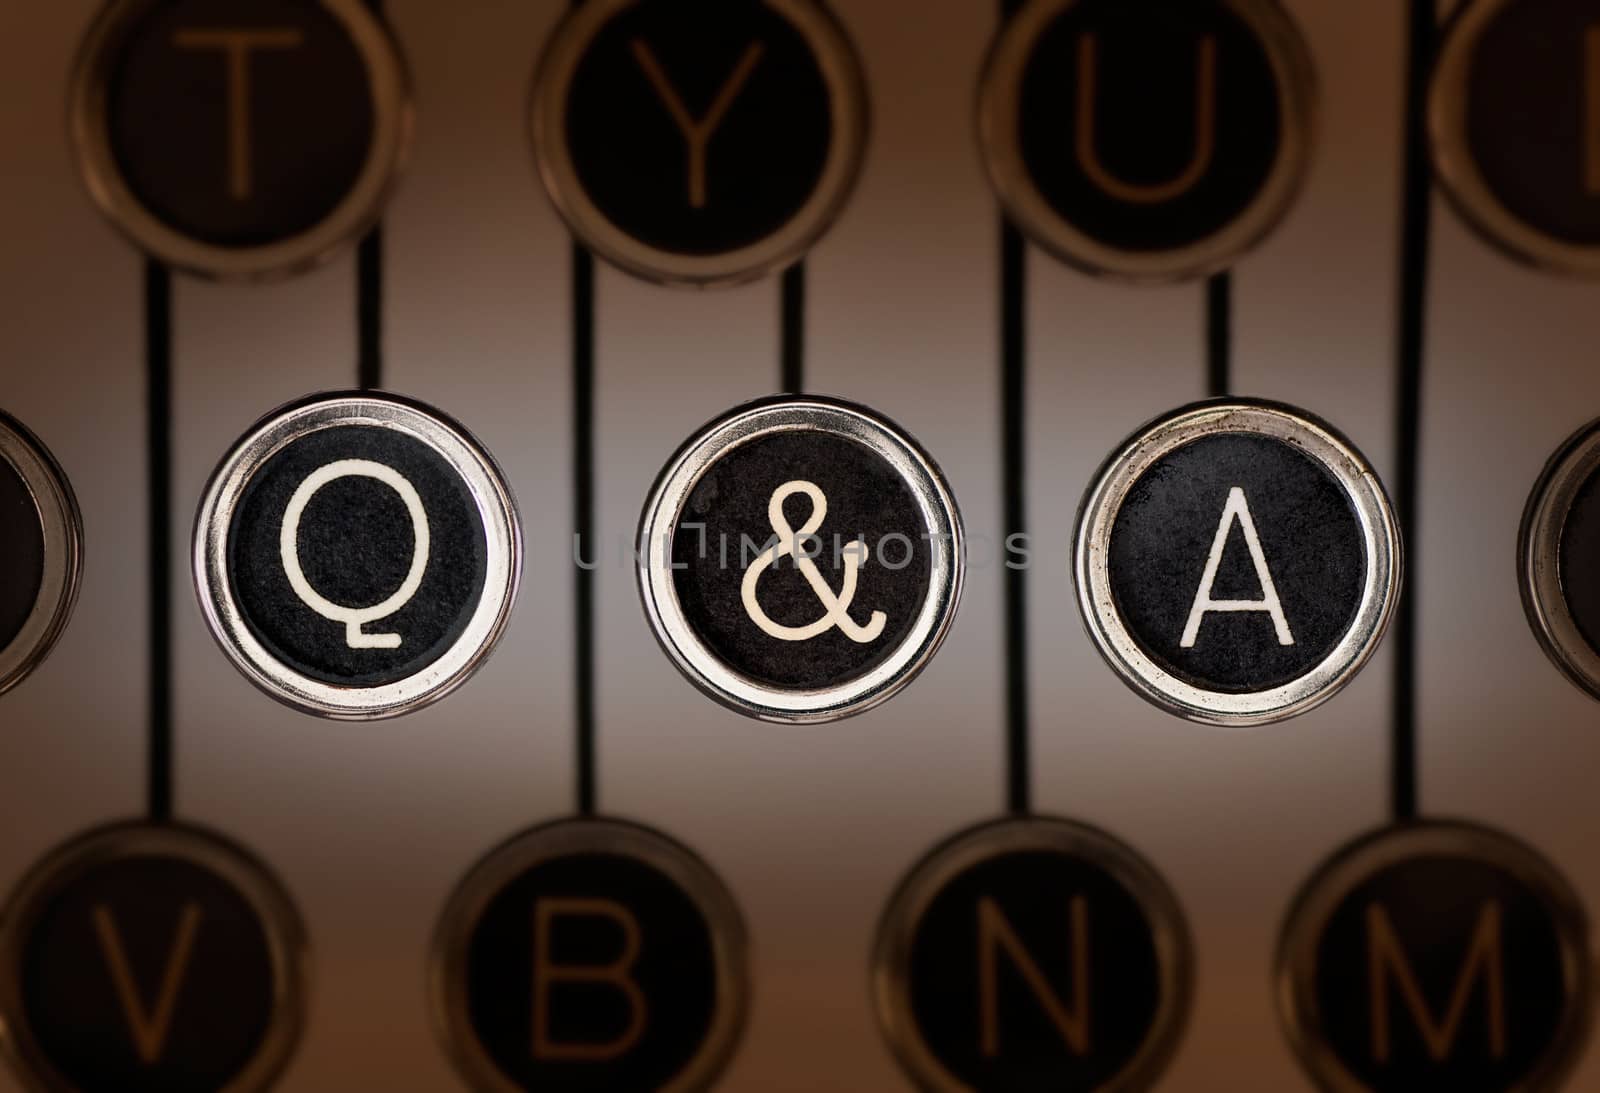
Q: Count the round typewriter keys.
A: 13